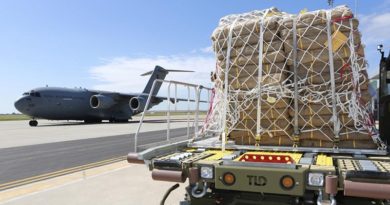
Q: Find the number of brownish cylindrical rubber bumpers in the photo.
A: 5